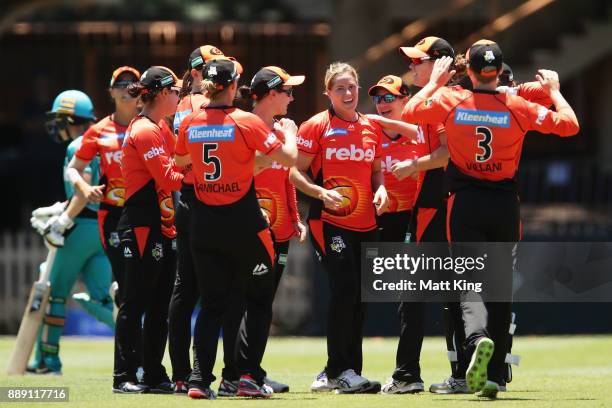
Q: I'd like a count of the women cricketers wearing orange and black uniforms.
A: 10